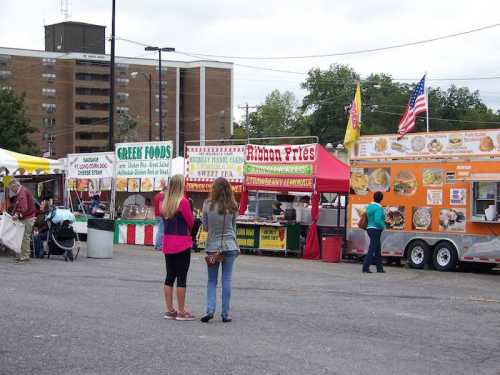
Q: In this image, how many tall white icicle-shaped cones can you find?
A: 0